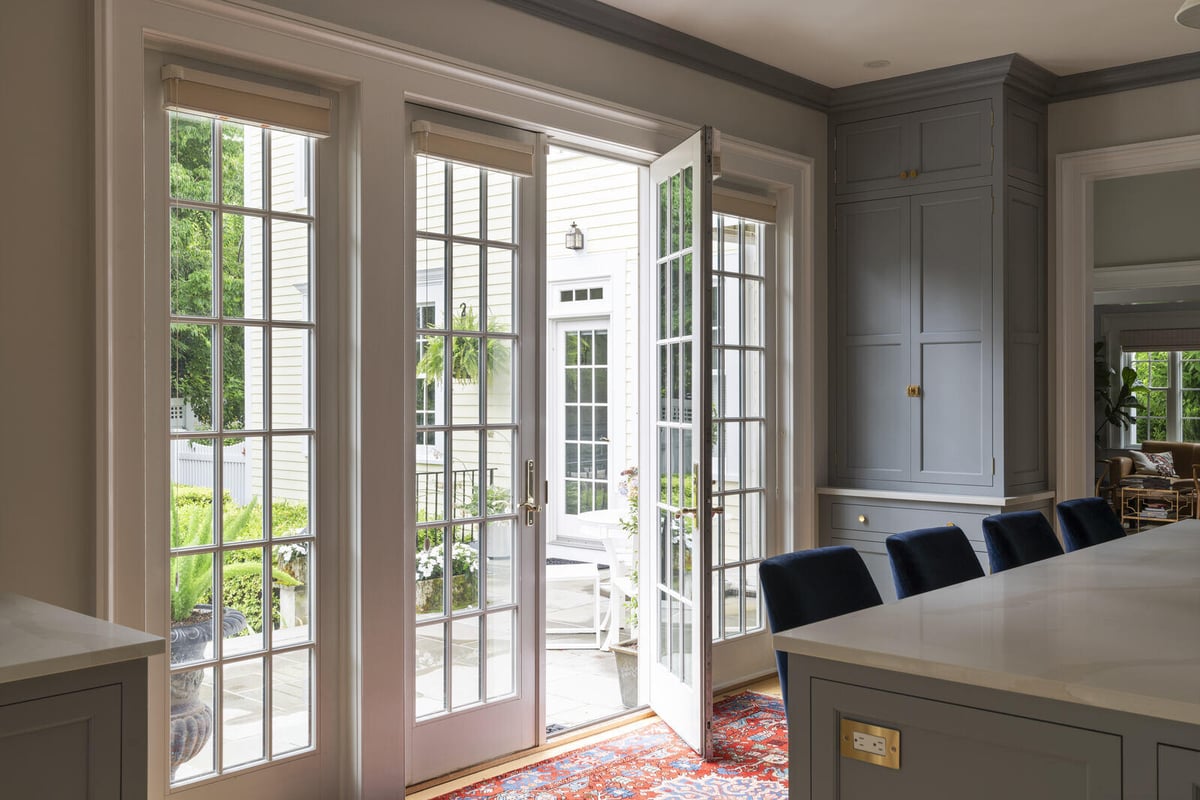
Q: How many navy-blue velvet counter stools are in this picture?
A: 4